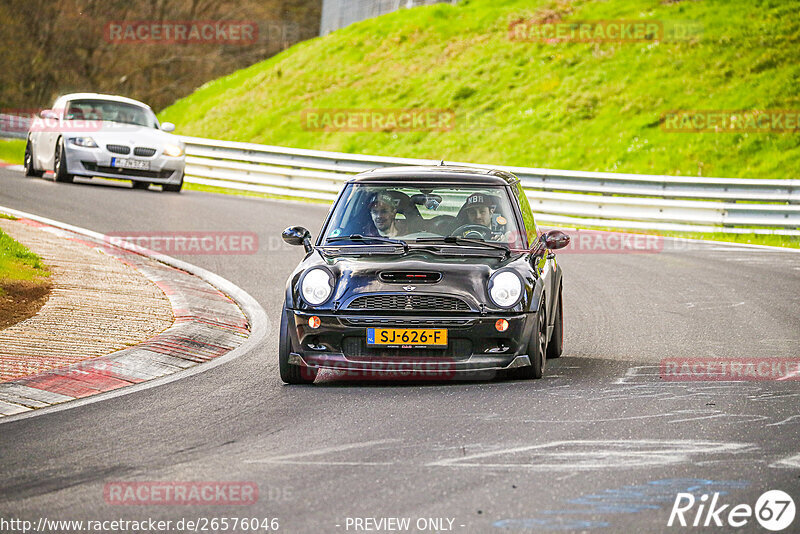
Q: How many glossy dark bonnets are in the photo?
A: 1